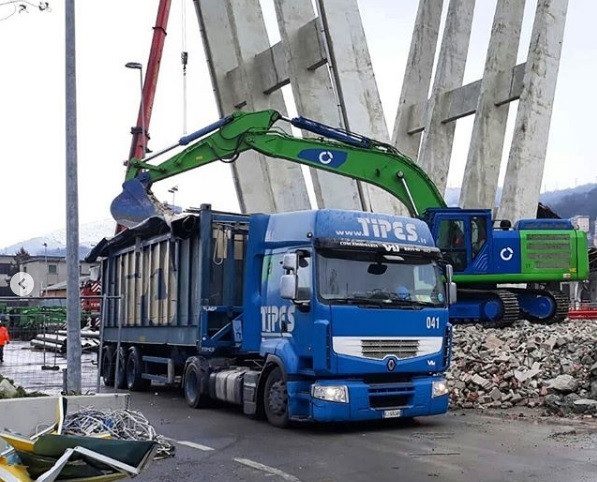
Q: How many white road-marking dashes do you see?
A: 2